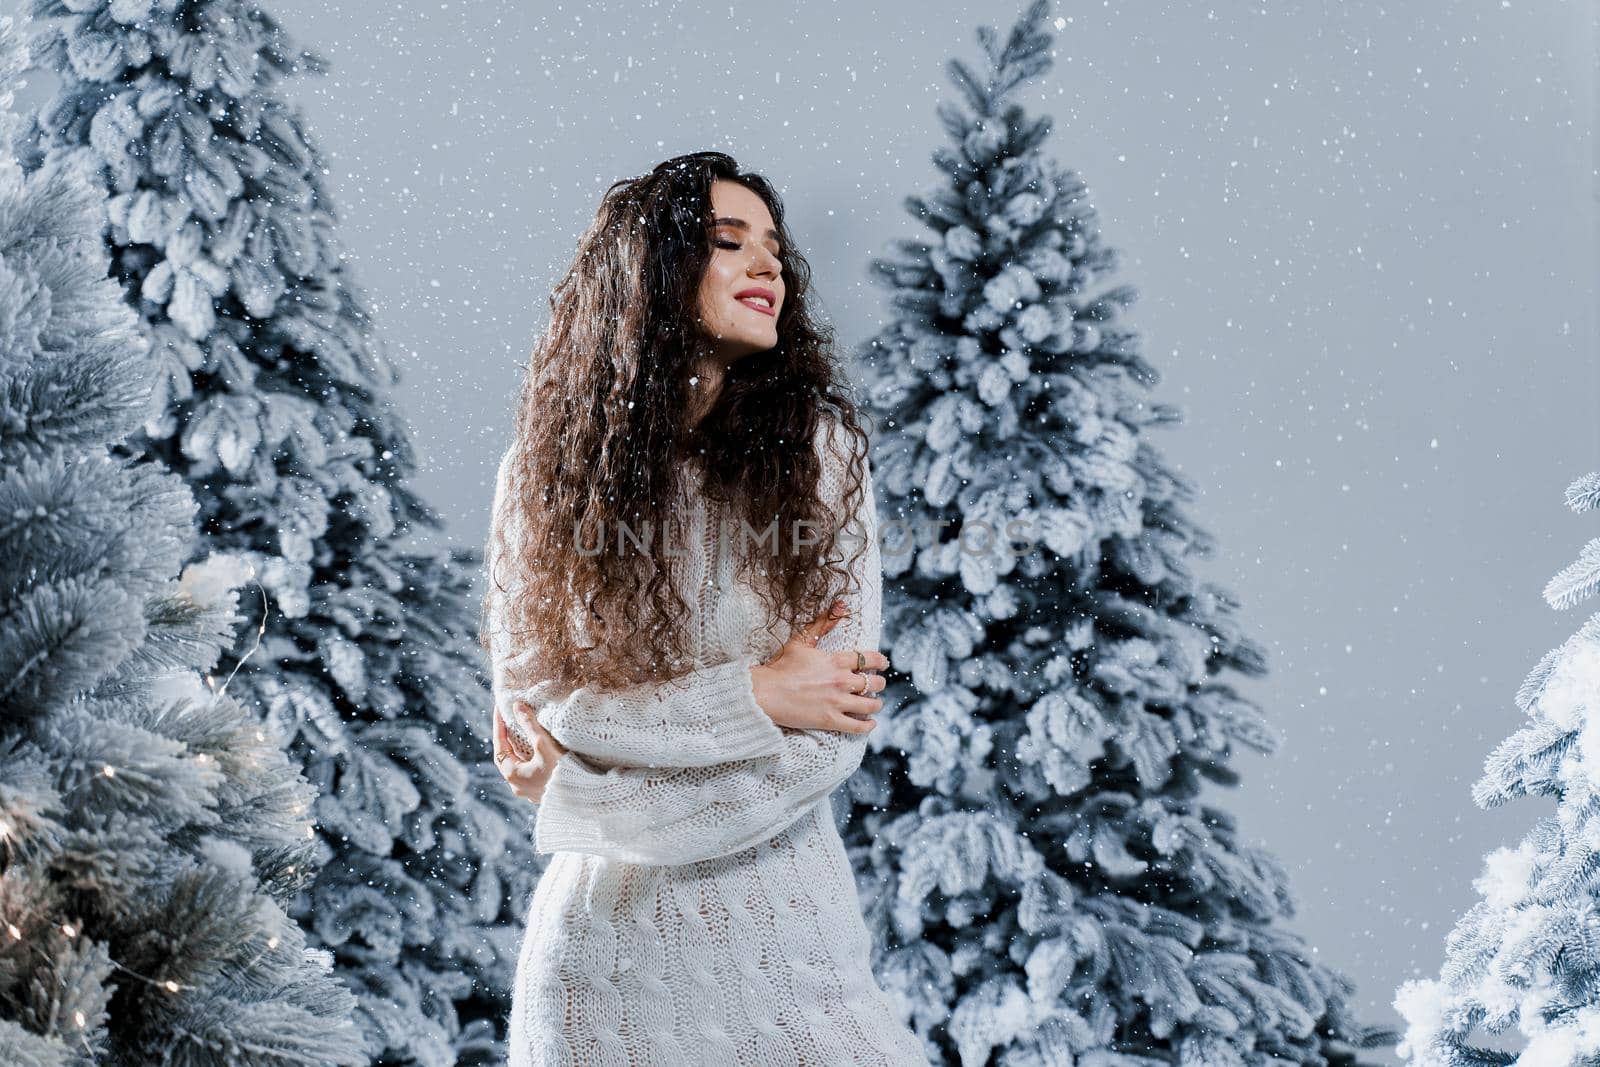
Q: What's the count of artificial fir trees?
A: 4